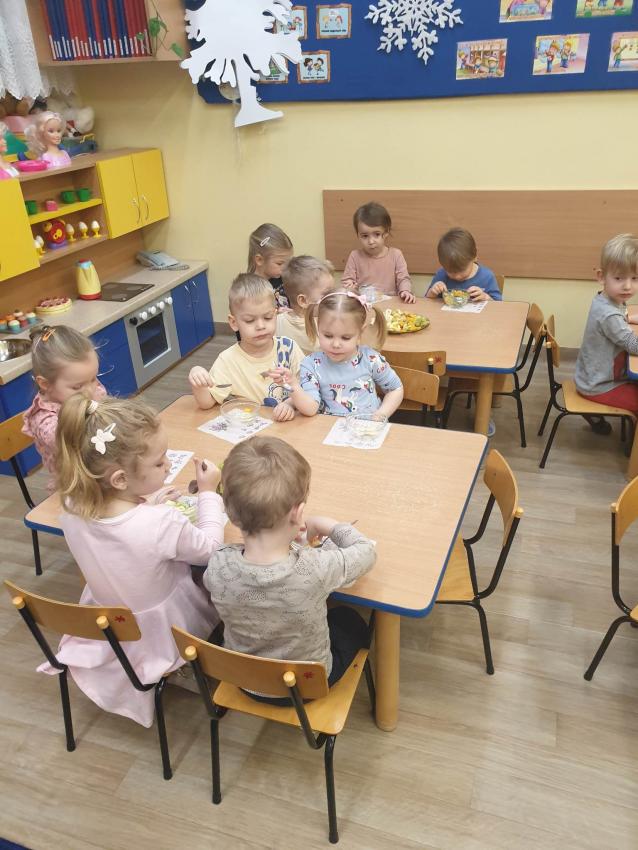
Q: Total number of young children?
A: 10